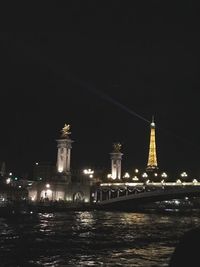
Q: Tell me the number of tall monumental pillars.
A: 2